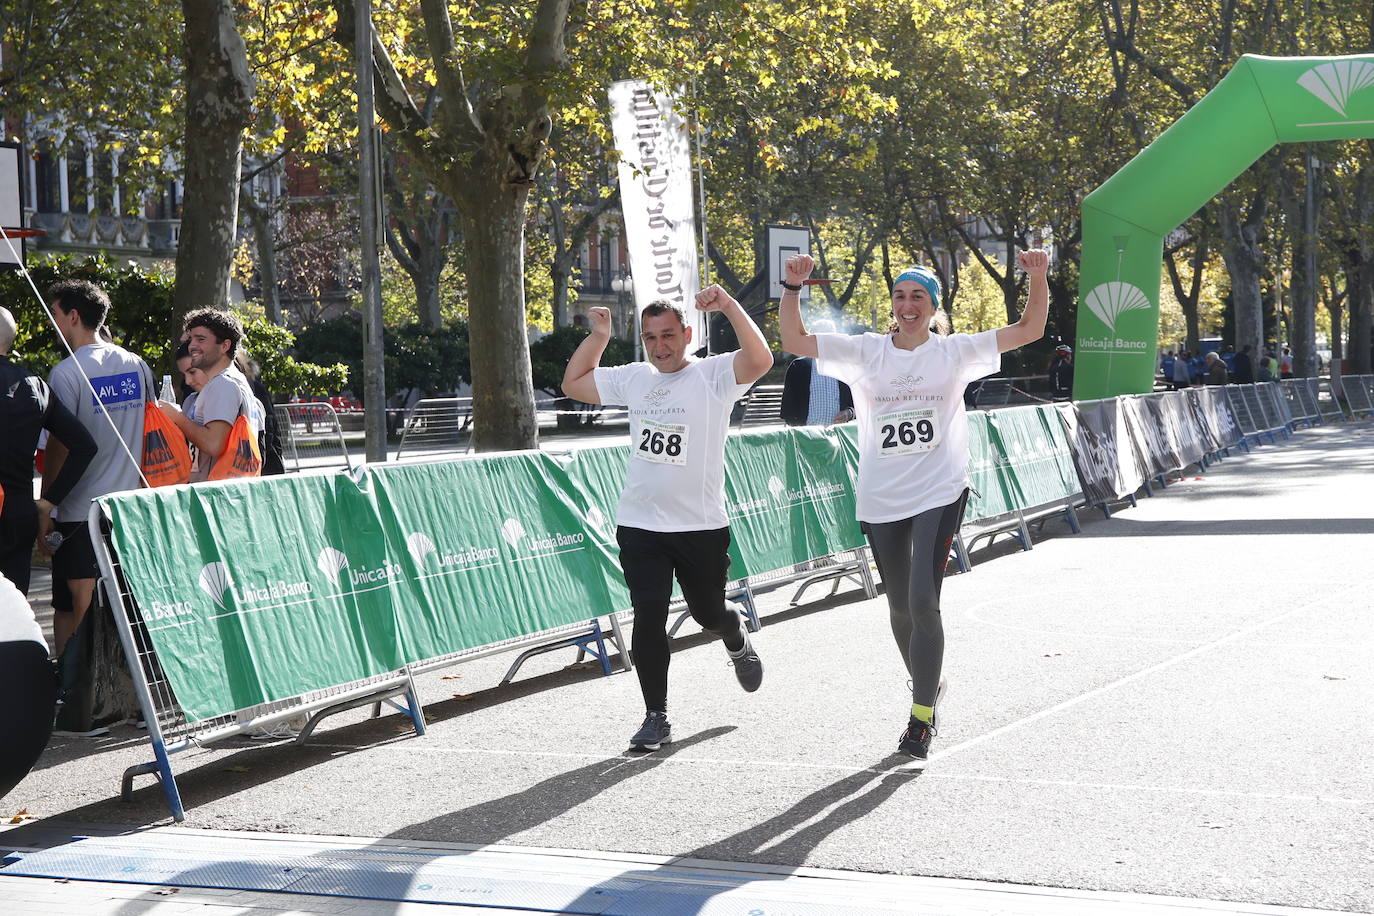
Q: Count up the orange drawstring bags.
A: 2